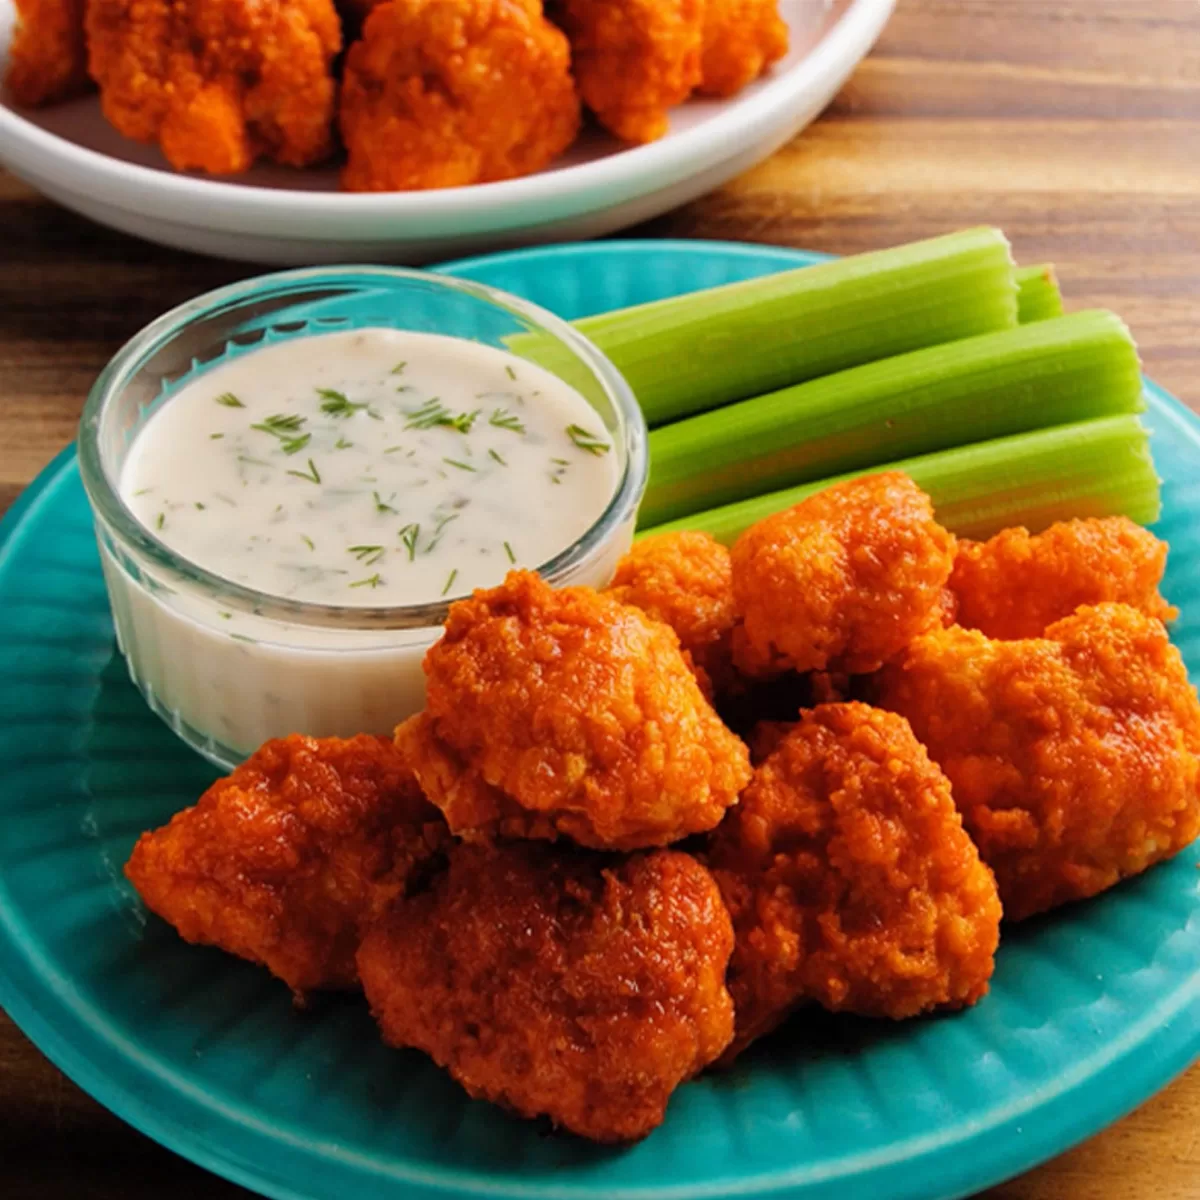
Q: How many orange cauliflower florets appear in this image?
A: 13